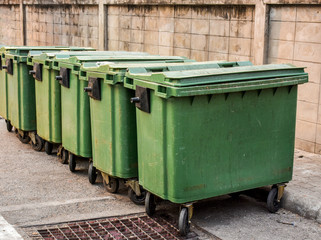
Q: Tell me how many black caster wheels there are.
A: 12